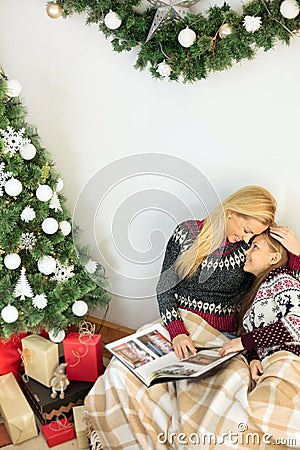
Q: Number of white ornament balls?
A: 15